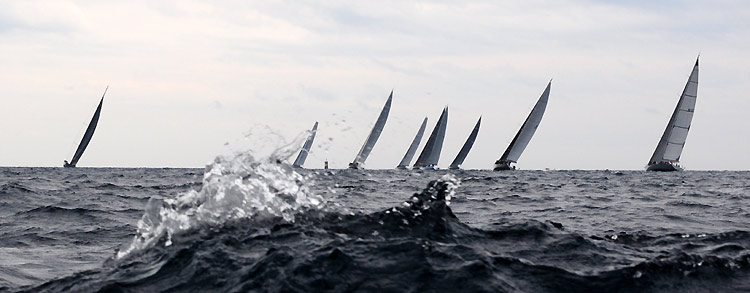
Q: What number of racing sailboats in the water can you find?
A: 8